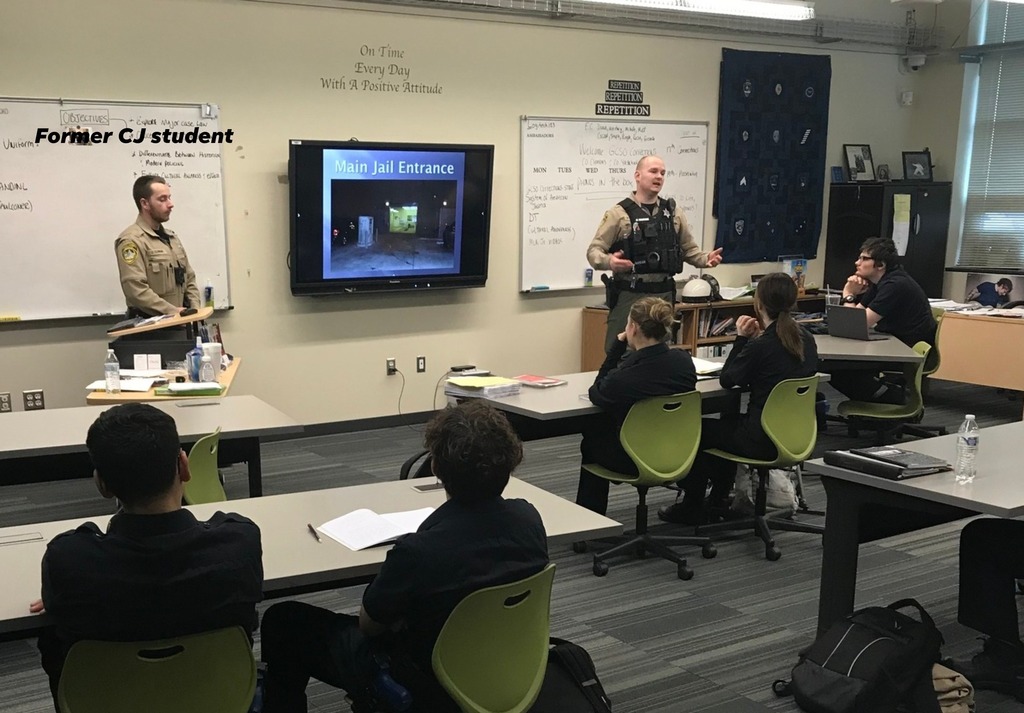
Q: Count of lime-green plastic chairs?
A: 7